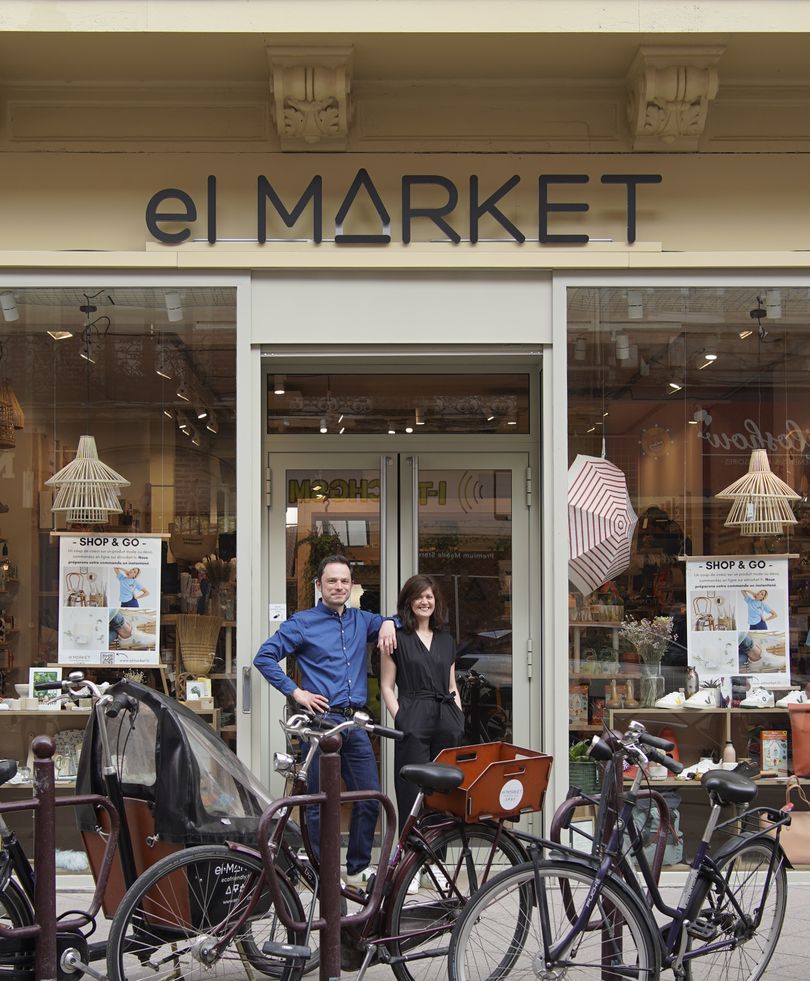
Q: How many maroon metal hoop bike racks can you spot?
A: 3